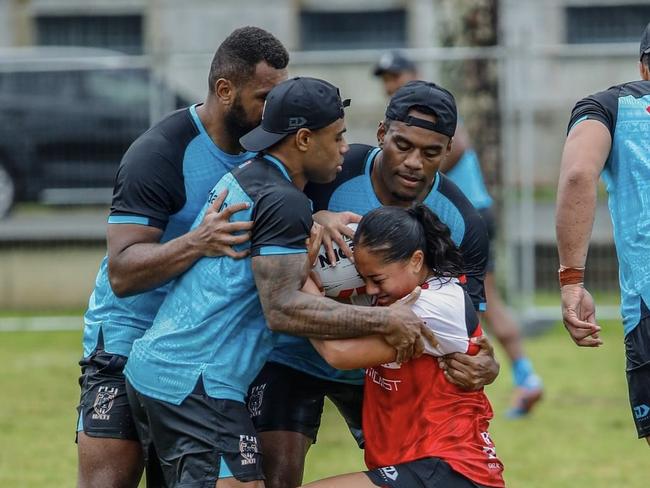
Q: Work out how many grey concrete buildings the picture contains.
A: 1